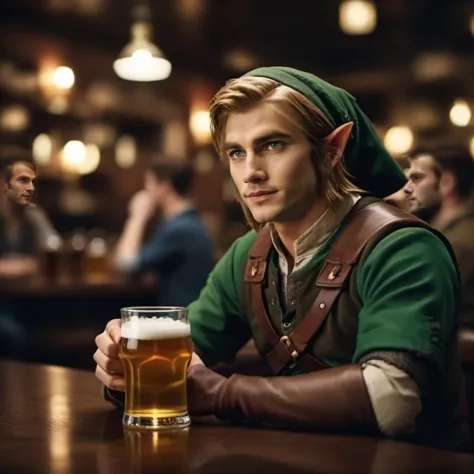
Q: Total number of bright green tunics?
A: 1